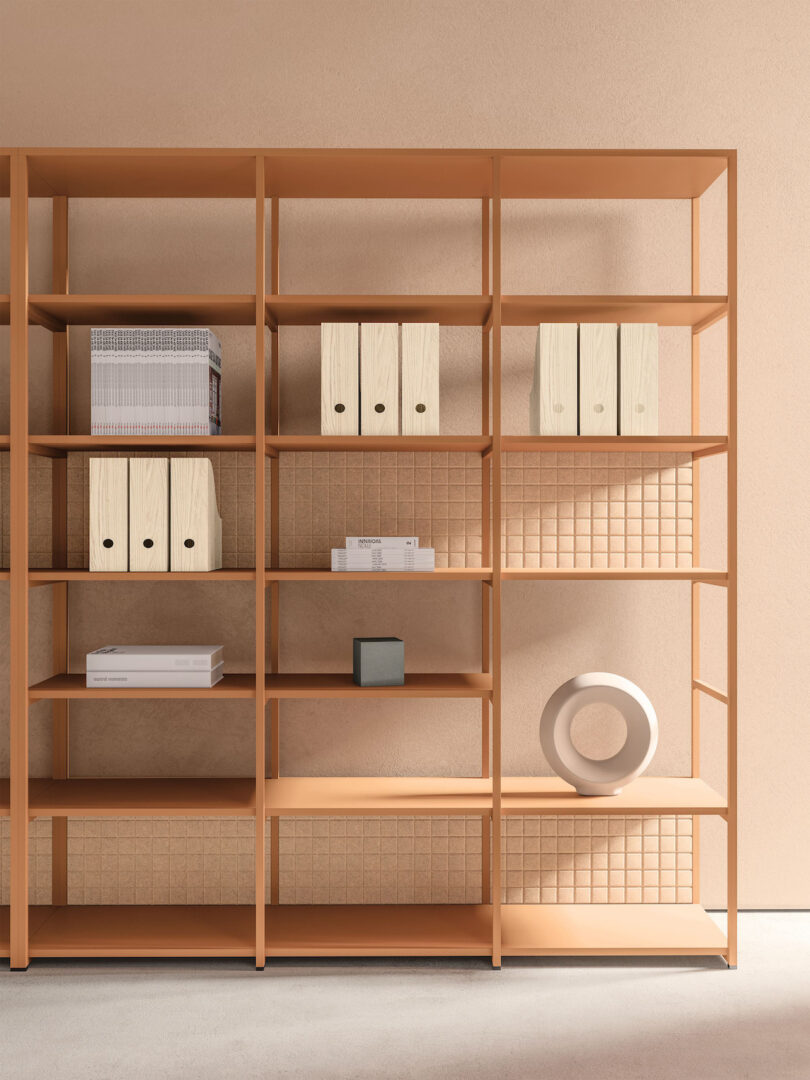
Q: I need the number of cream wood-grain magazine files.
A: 9